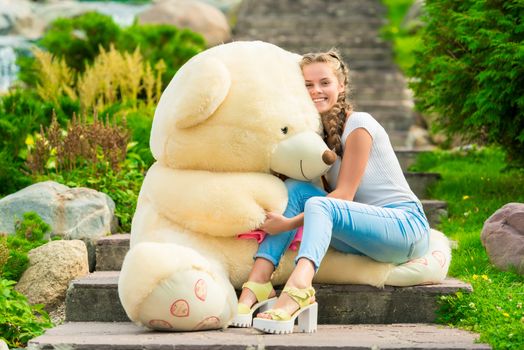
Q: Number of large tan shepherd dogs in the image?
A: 0